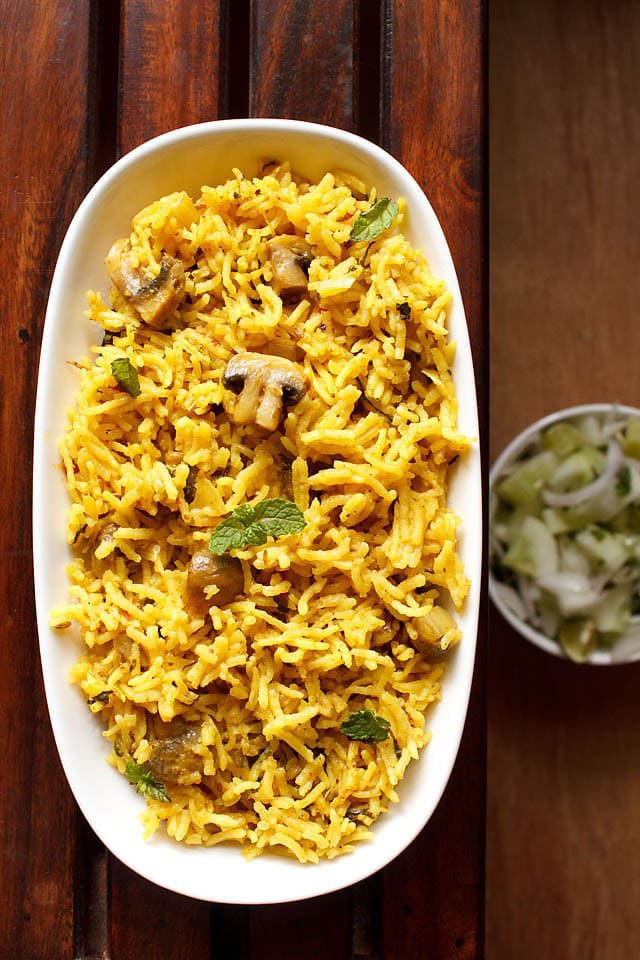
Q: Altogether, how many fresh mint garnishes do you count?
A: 5